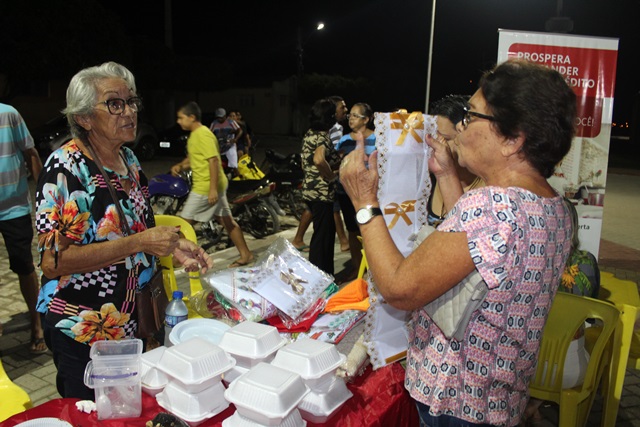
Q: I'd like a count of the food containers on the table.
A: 9